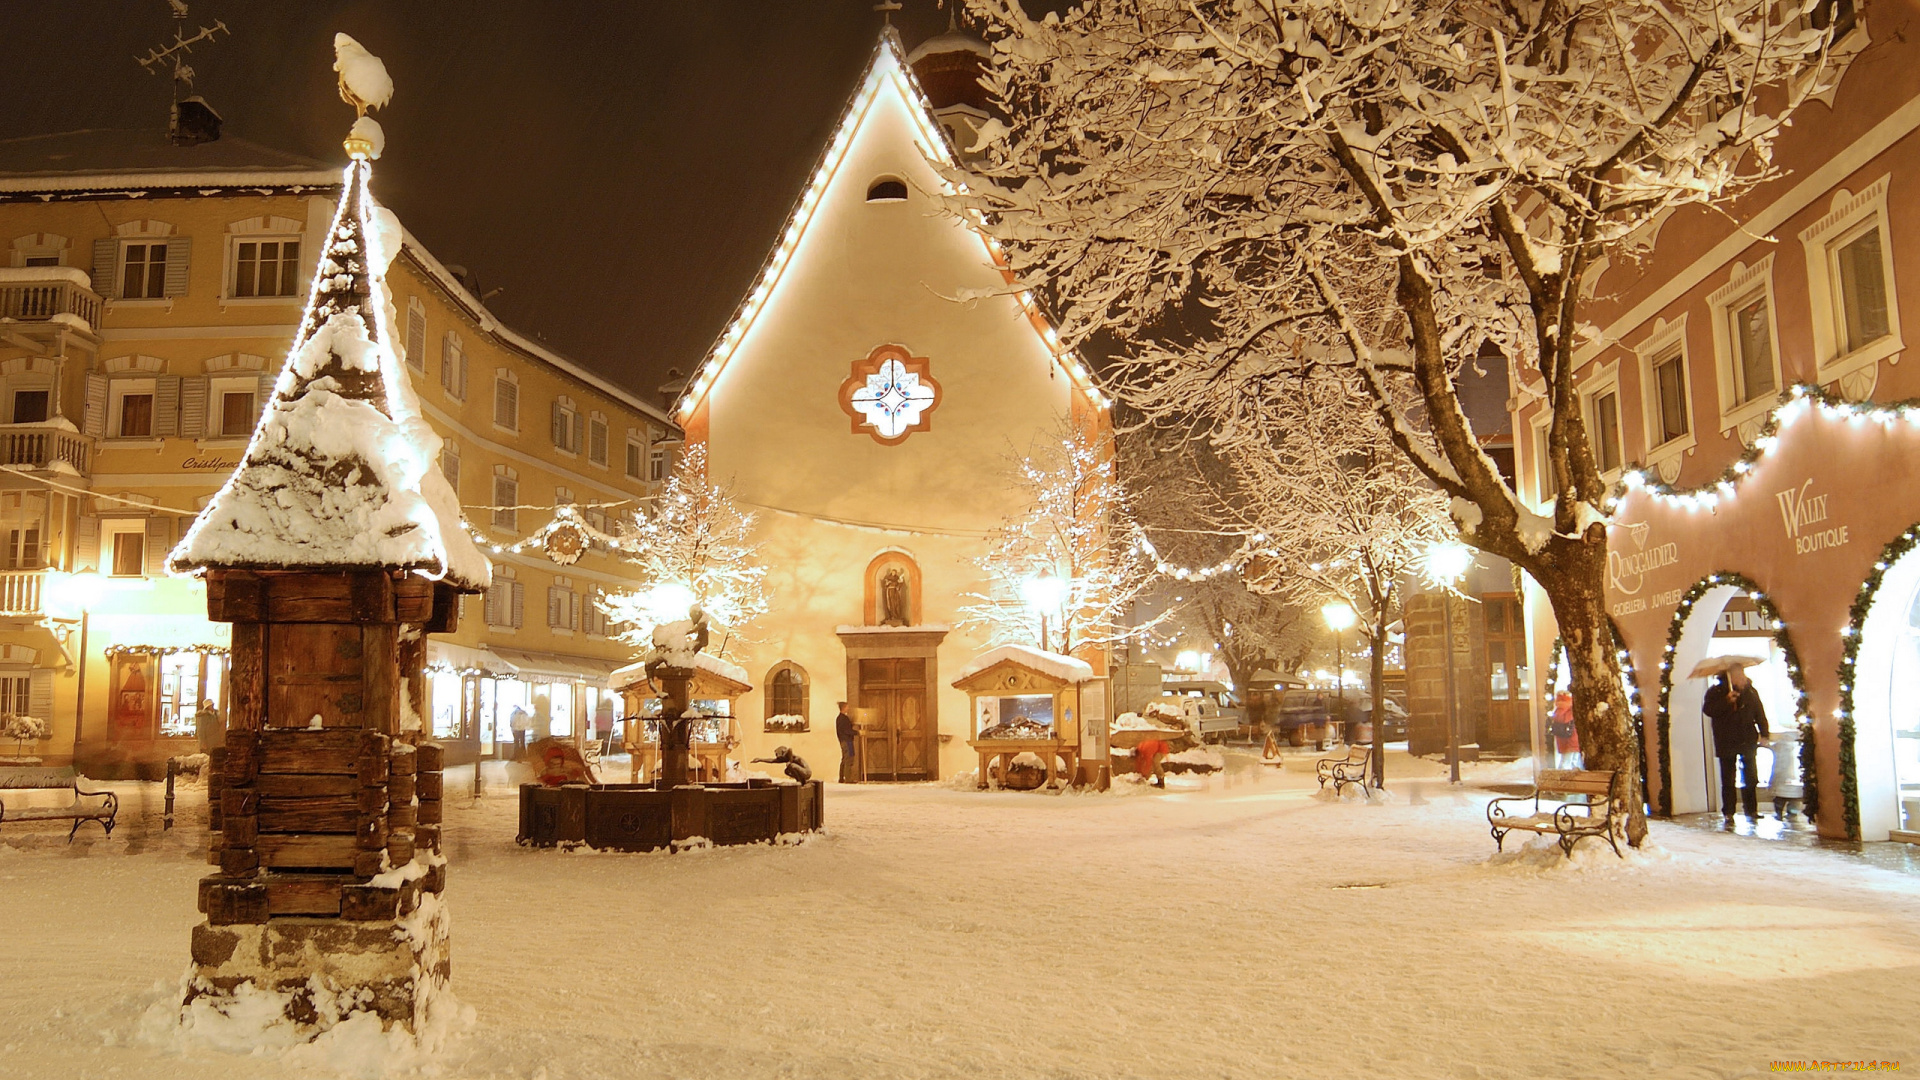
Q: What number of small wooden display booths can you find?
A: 2